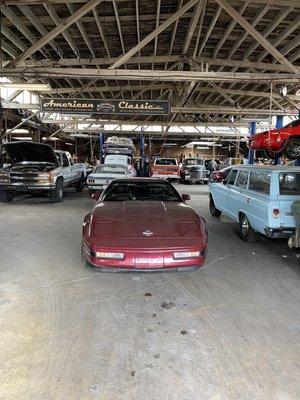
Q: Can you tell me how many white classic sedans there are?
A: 1